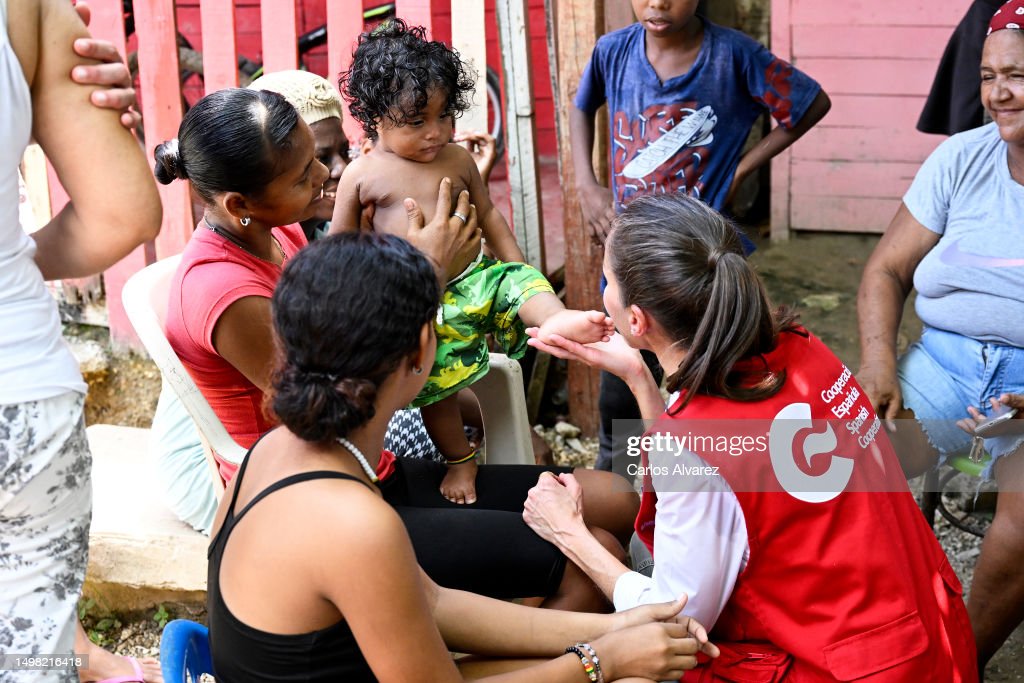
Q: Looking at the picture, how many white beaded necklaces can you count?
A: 1